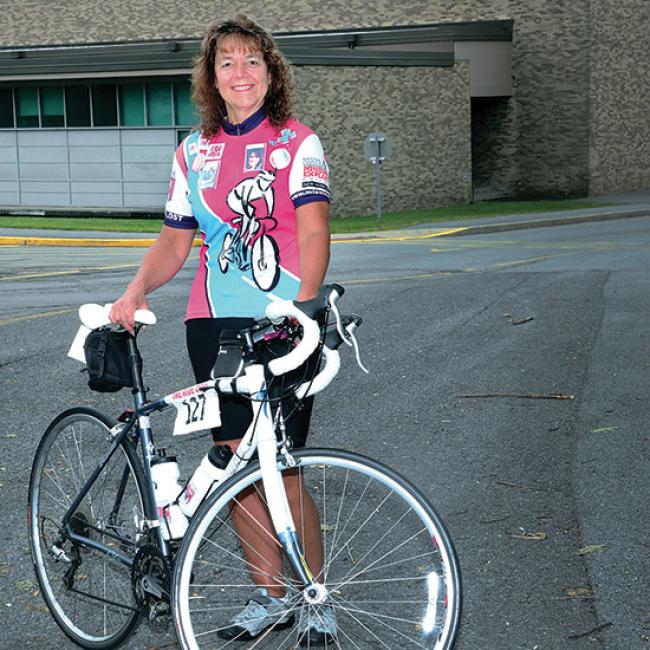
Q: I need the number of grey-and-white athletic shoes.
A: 2